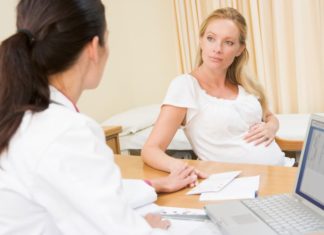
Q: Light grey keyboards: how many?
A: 1